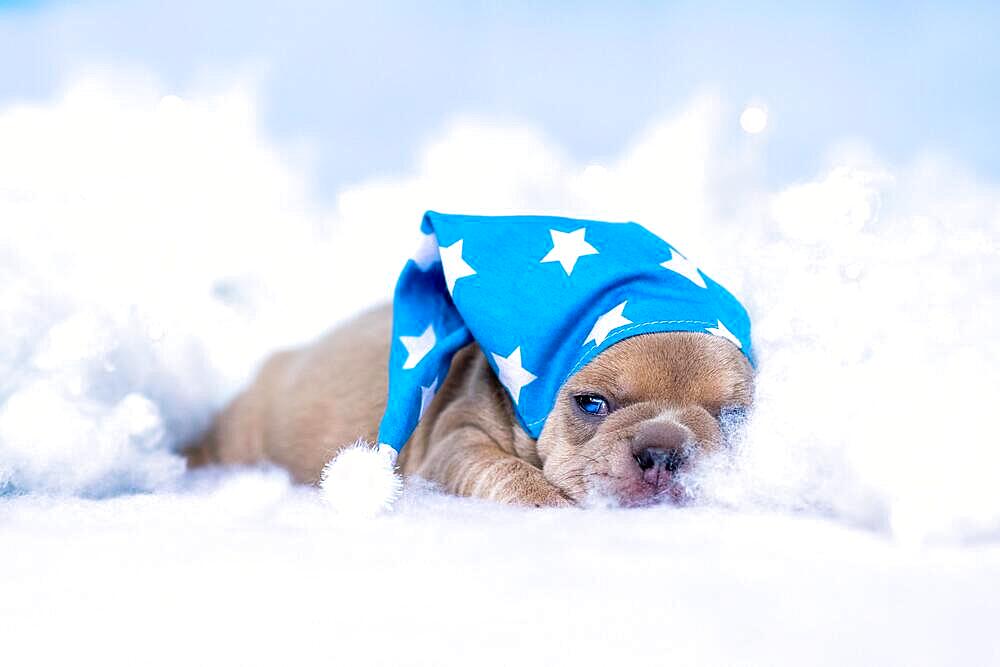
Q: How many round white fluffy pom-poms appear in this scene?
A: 1